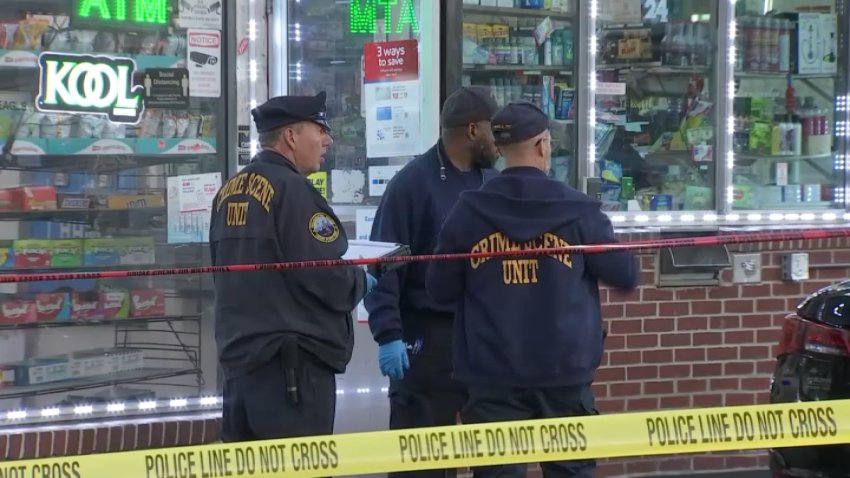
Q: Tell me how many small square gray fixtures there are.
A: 2